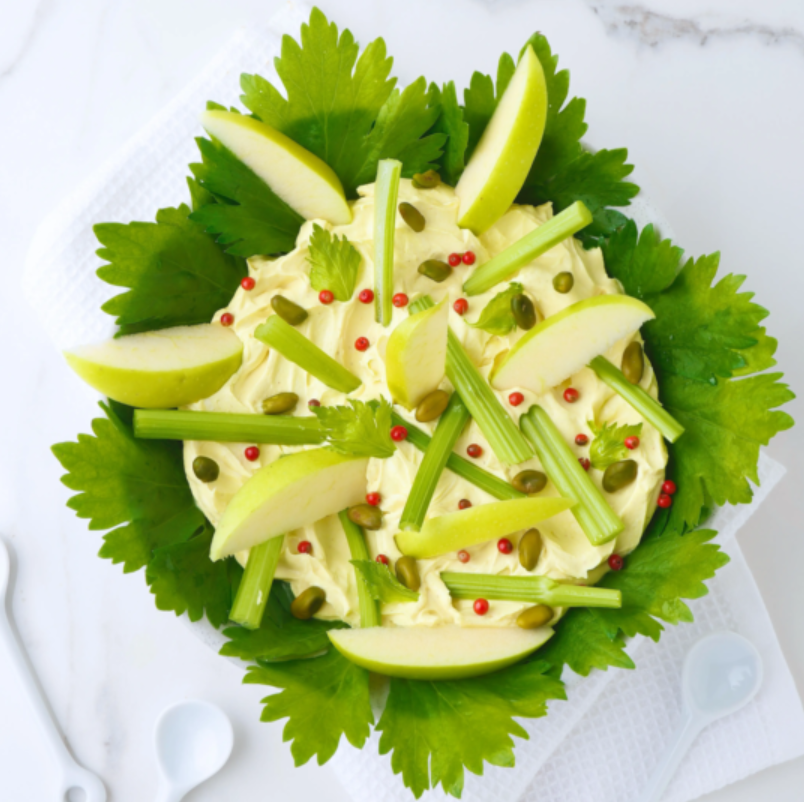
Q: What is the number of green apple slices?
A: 8